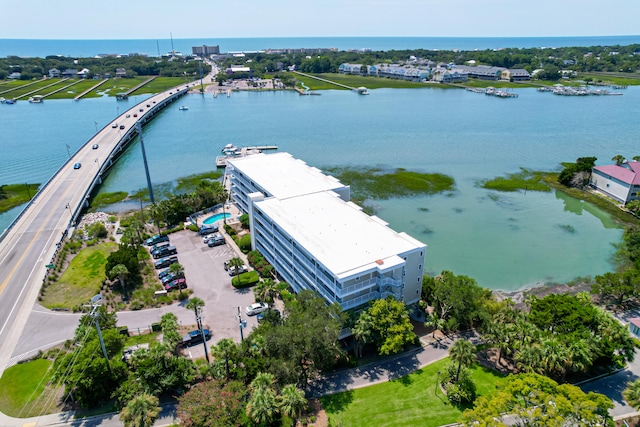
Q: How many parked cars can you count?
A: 15